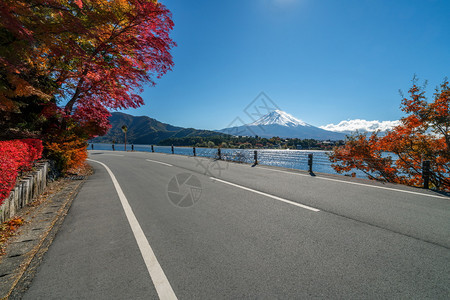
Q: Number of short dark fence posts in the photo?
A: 10